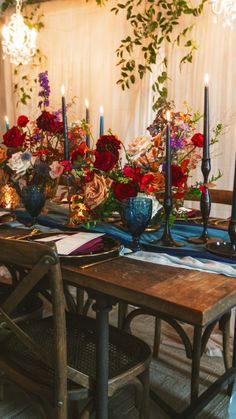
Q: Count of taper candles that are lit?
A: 6